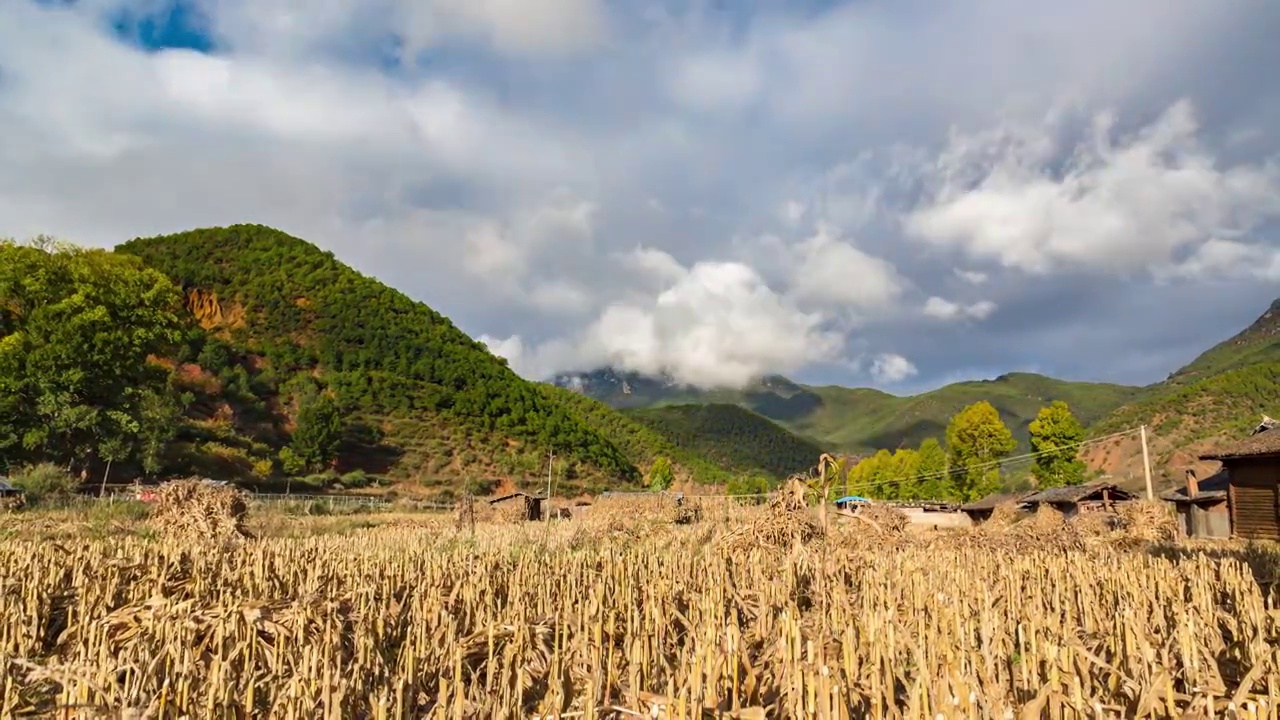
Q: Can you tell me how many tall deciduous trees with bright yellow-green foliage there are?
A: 2